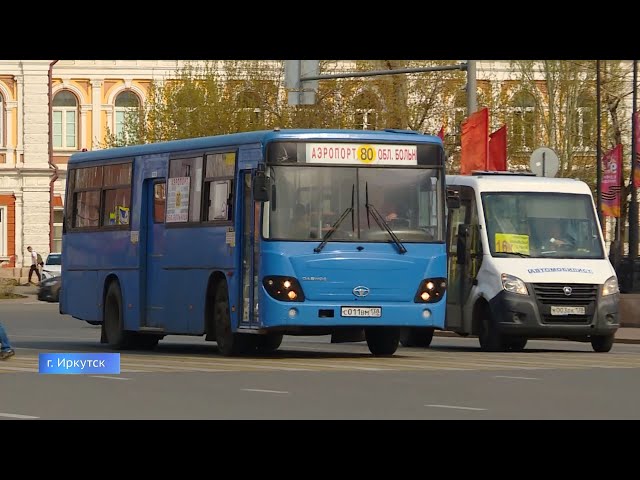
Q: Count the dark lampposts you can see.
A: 2